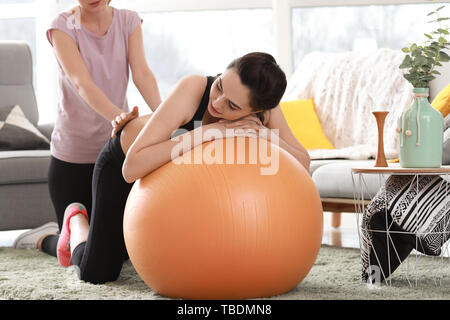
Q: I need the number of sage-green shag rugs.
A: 1